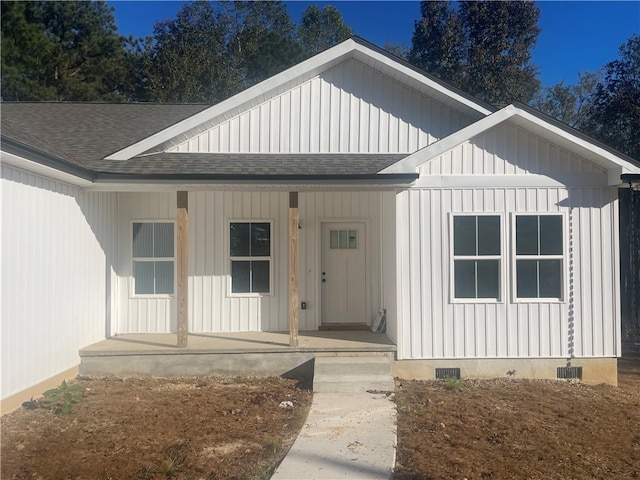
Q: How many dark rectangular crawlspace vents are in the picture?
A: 2